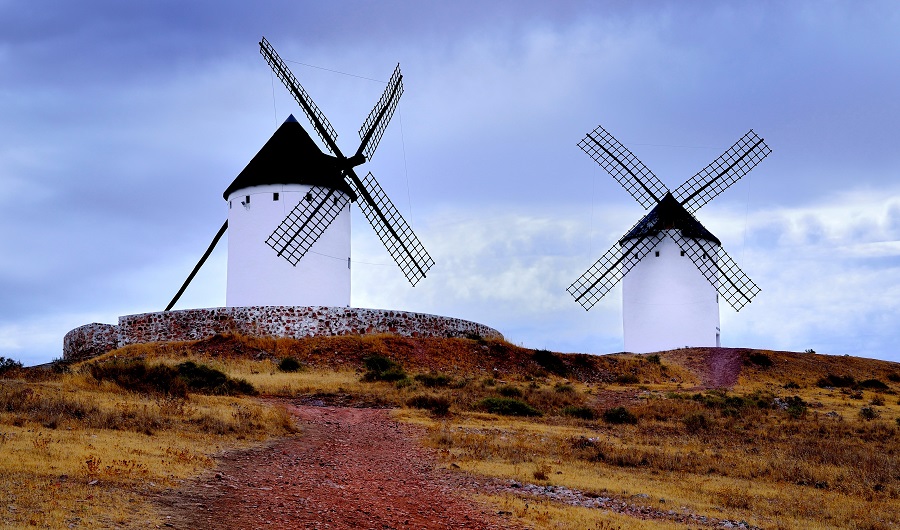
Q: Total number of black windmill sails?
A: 8